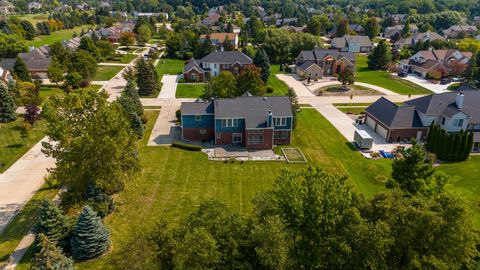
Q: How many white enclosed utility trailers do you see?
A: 1